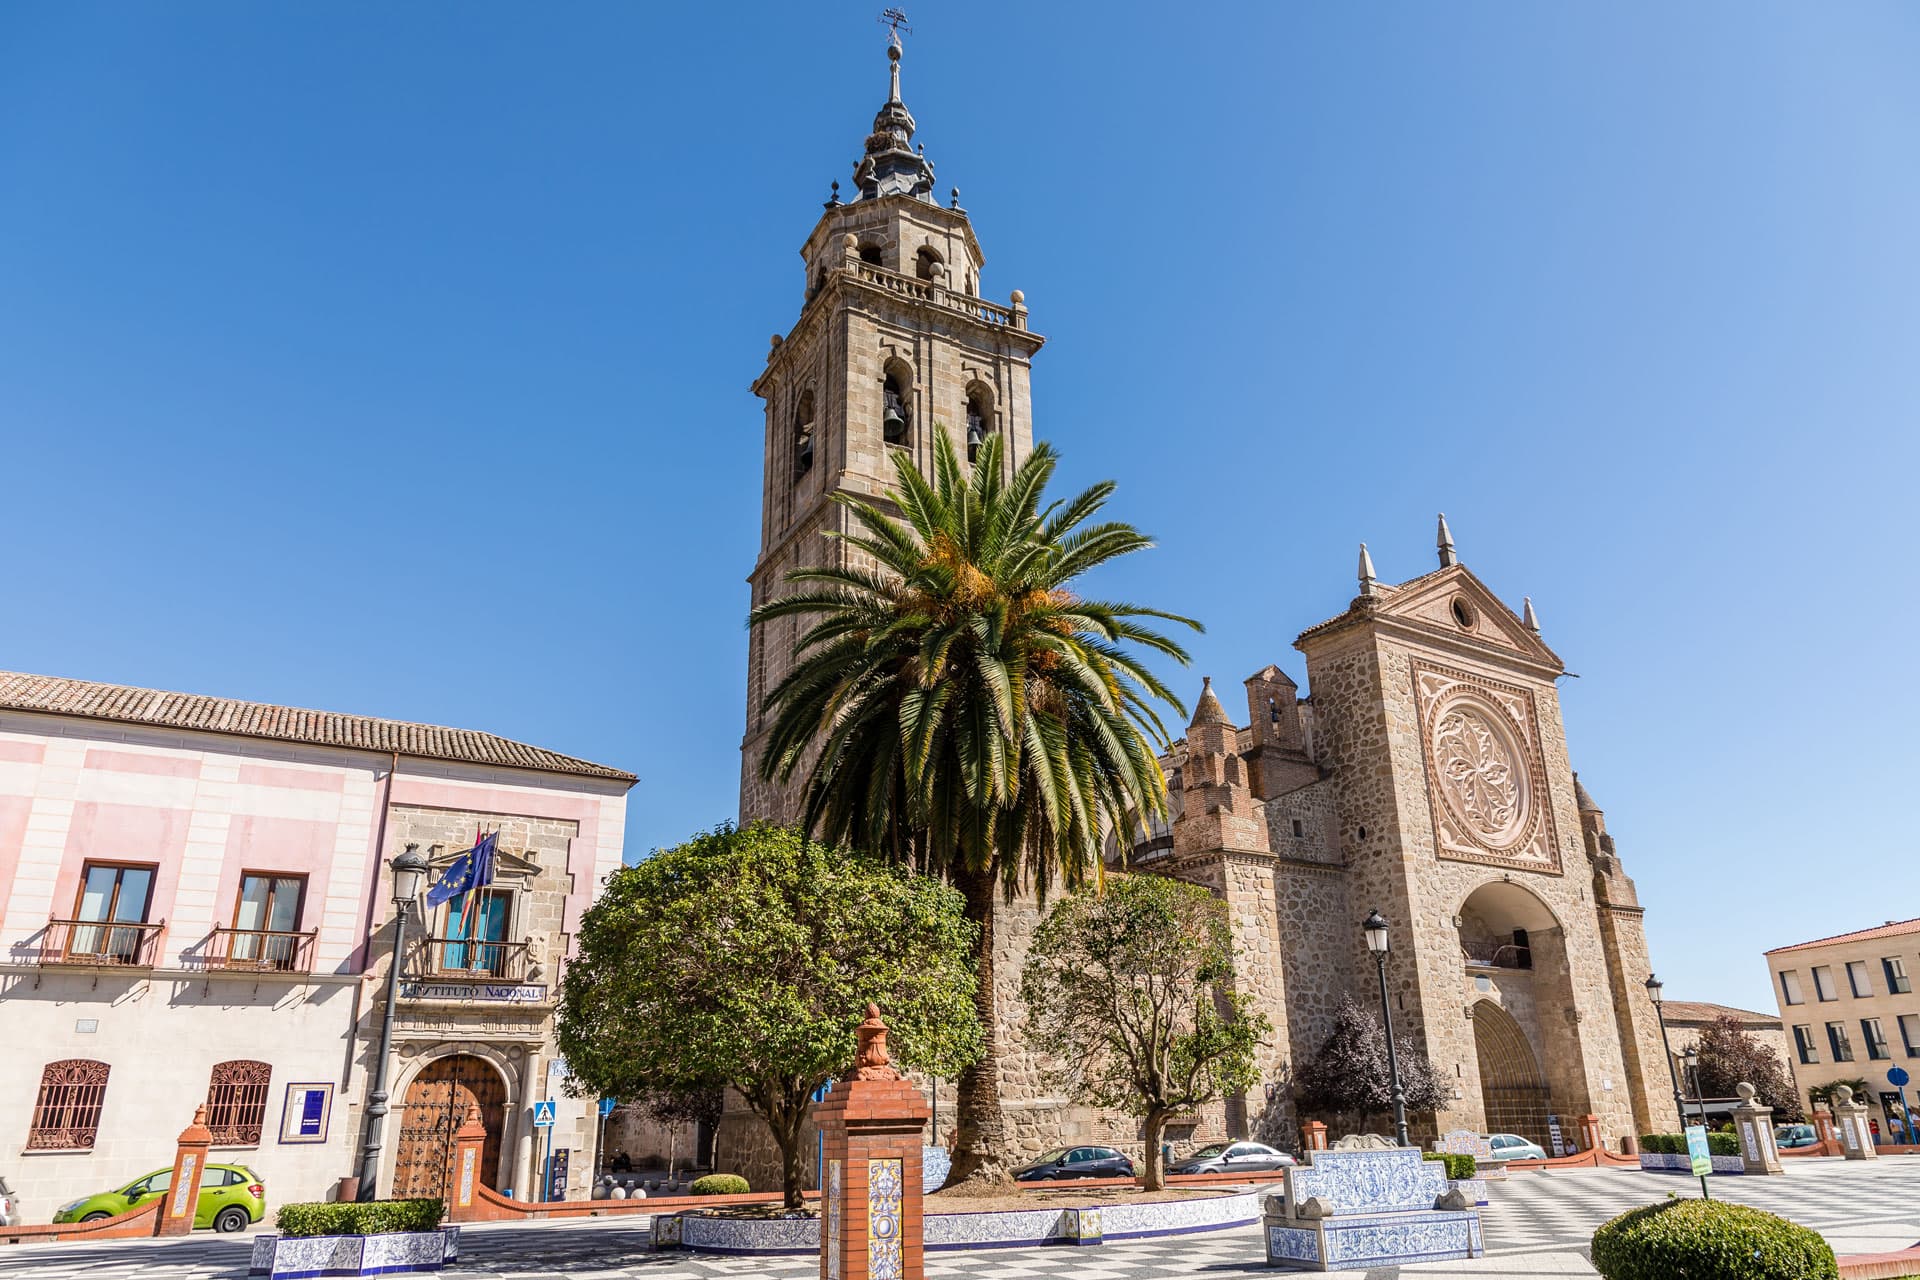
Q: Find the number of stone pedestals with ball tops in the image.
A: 2